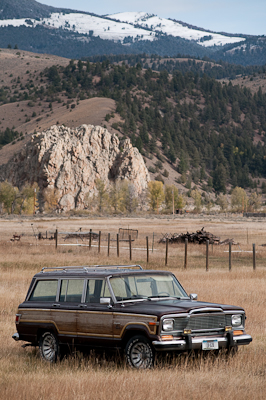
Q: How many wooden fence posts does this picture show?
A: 12